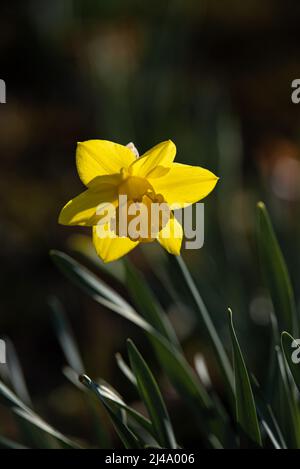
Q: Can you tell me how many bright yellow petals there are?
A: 6